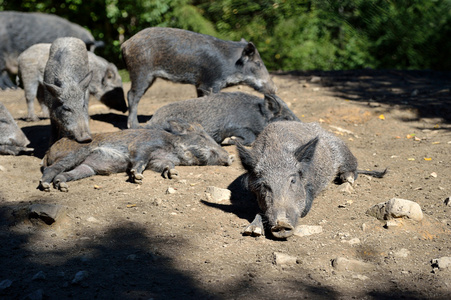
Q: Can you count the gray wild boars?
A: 8